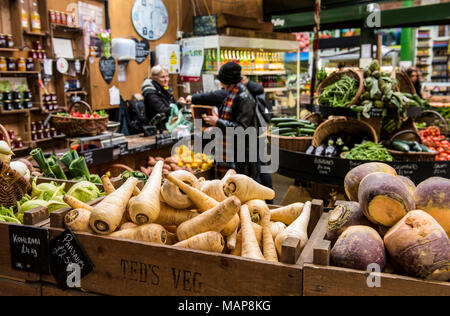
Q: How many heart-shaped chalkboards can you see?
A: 2